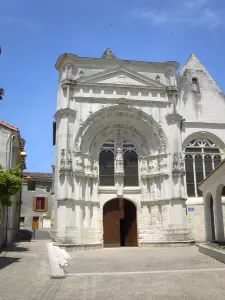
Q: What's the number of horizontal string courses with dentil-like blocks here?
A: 1